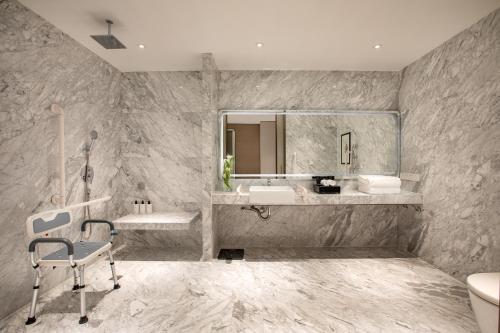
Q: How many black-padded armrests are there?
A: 2